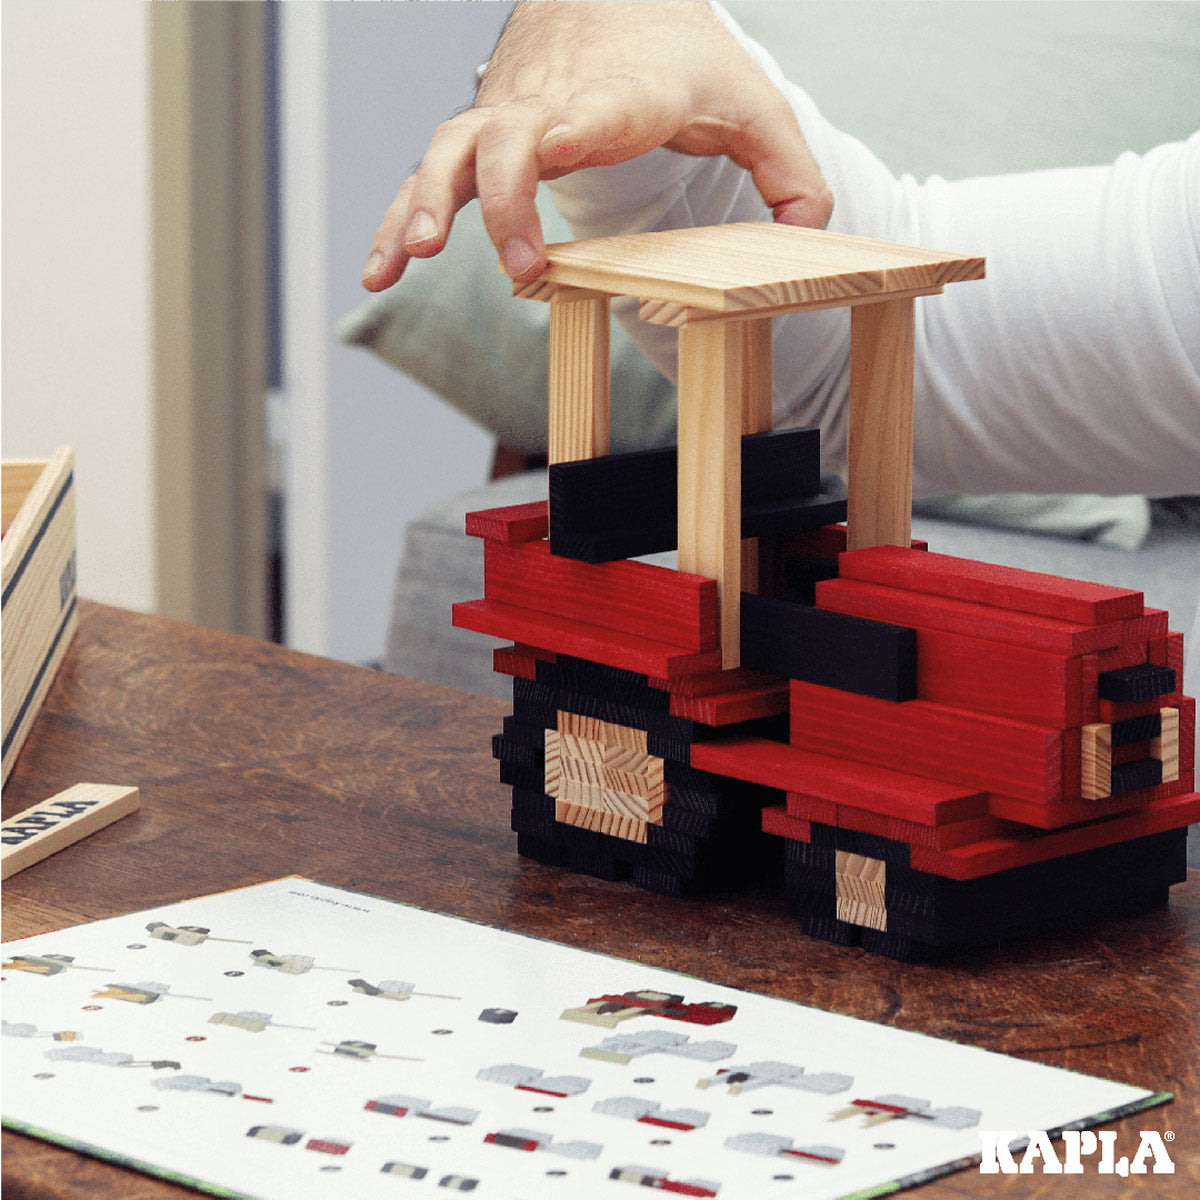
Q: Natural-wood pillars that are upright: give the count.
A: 4